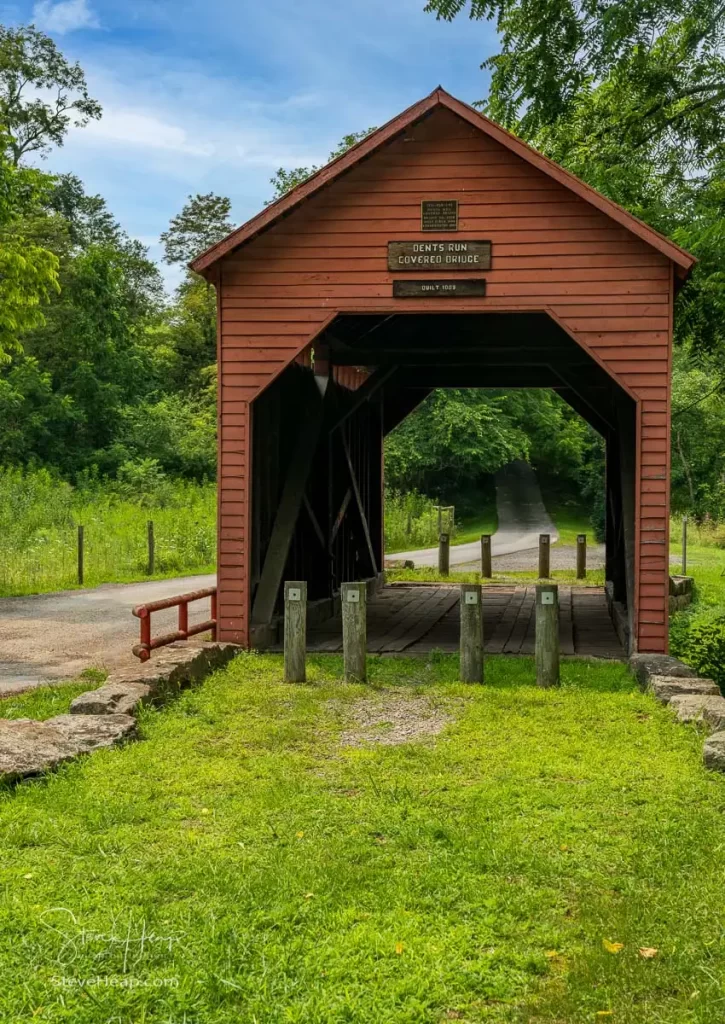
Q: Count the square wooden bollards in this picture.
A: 8